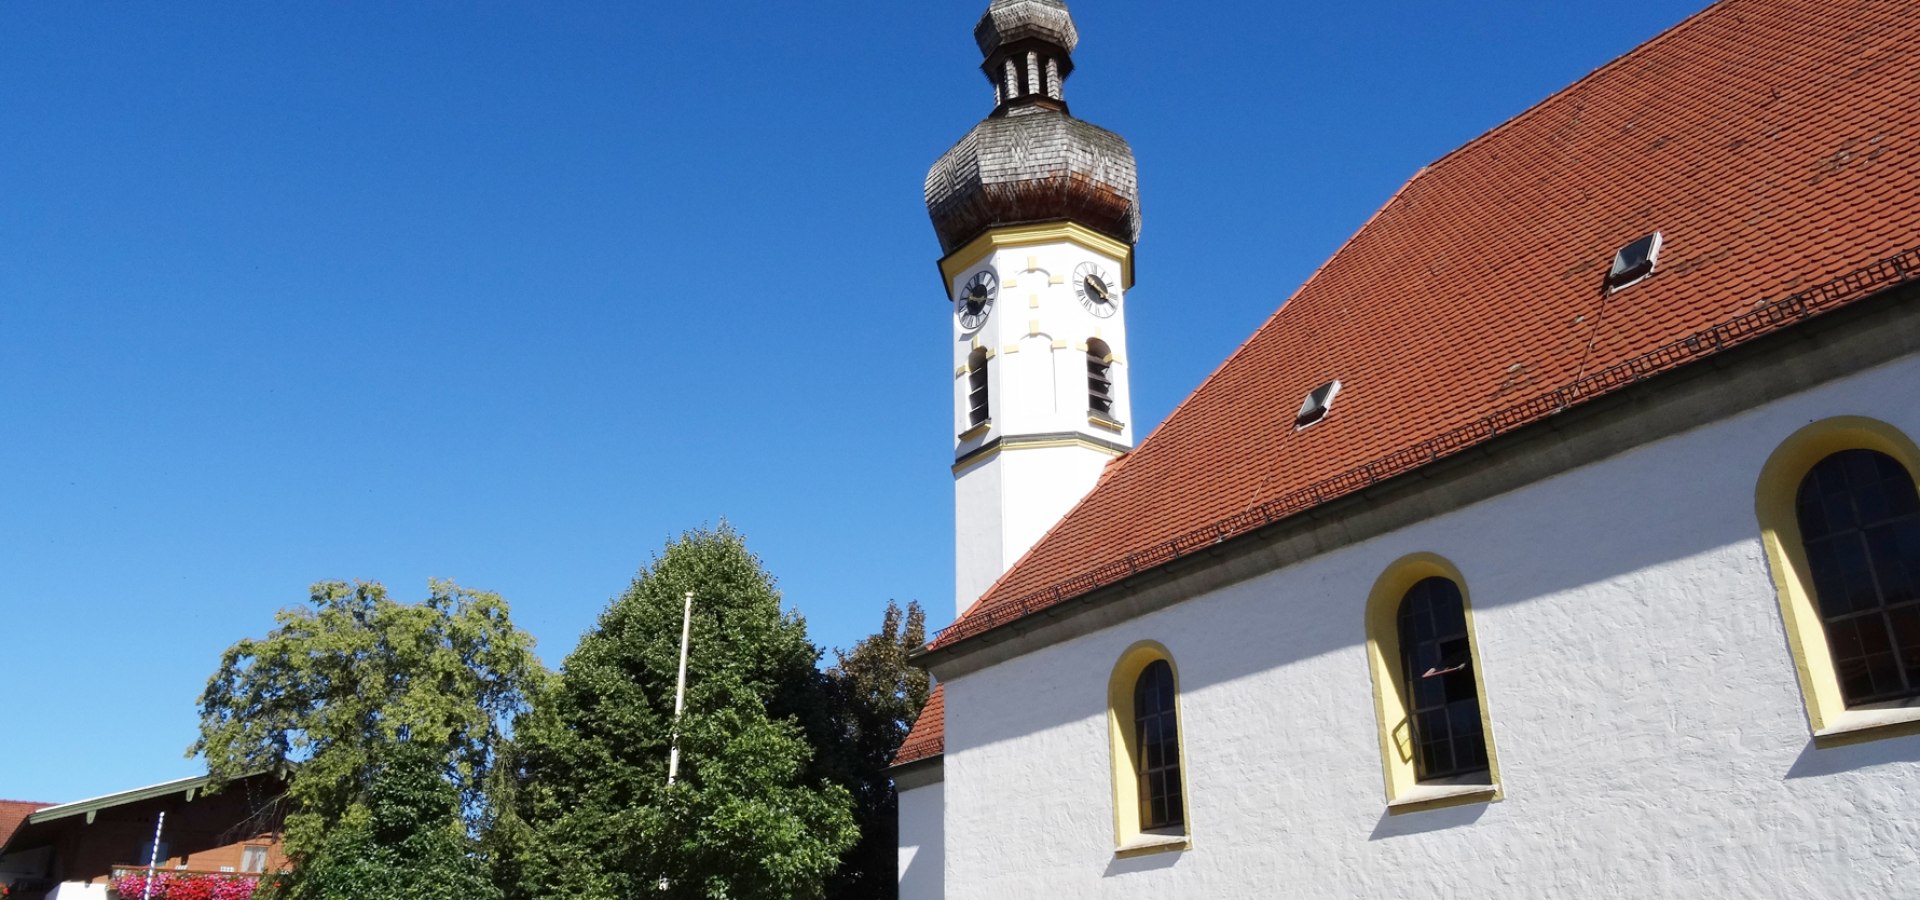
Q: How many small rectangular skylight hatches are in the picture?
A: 2